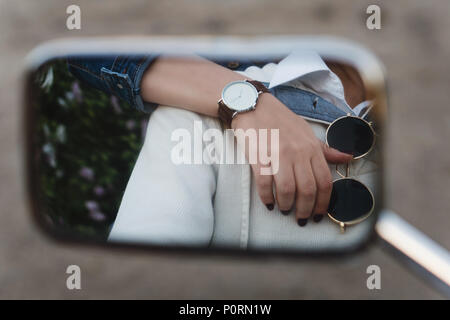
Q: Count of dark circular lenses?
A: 2